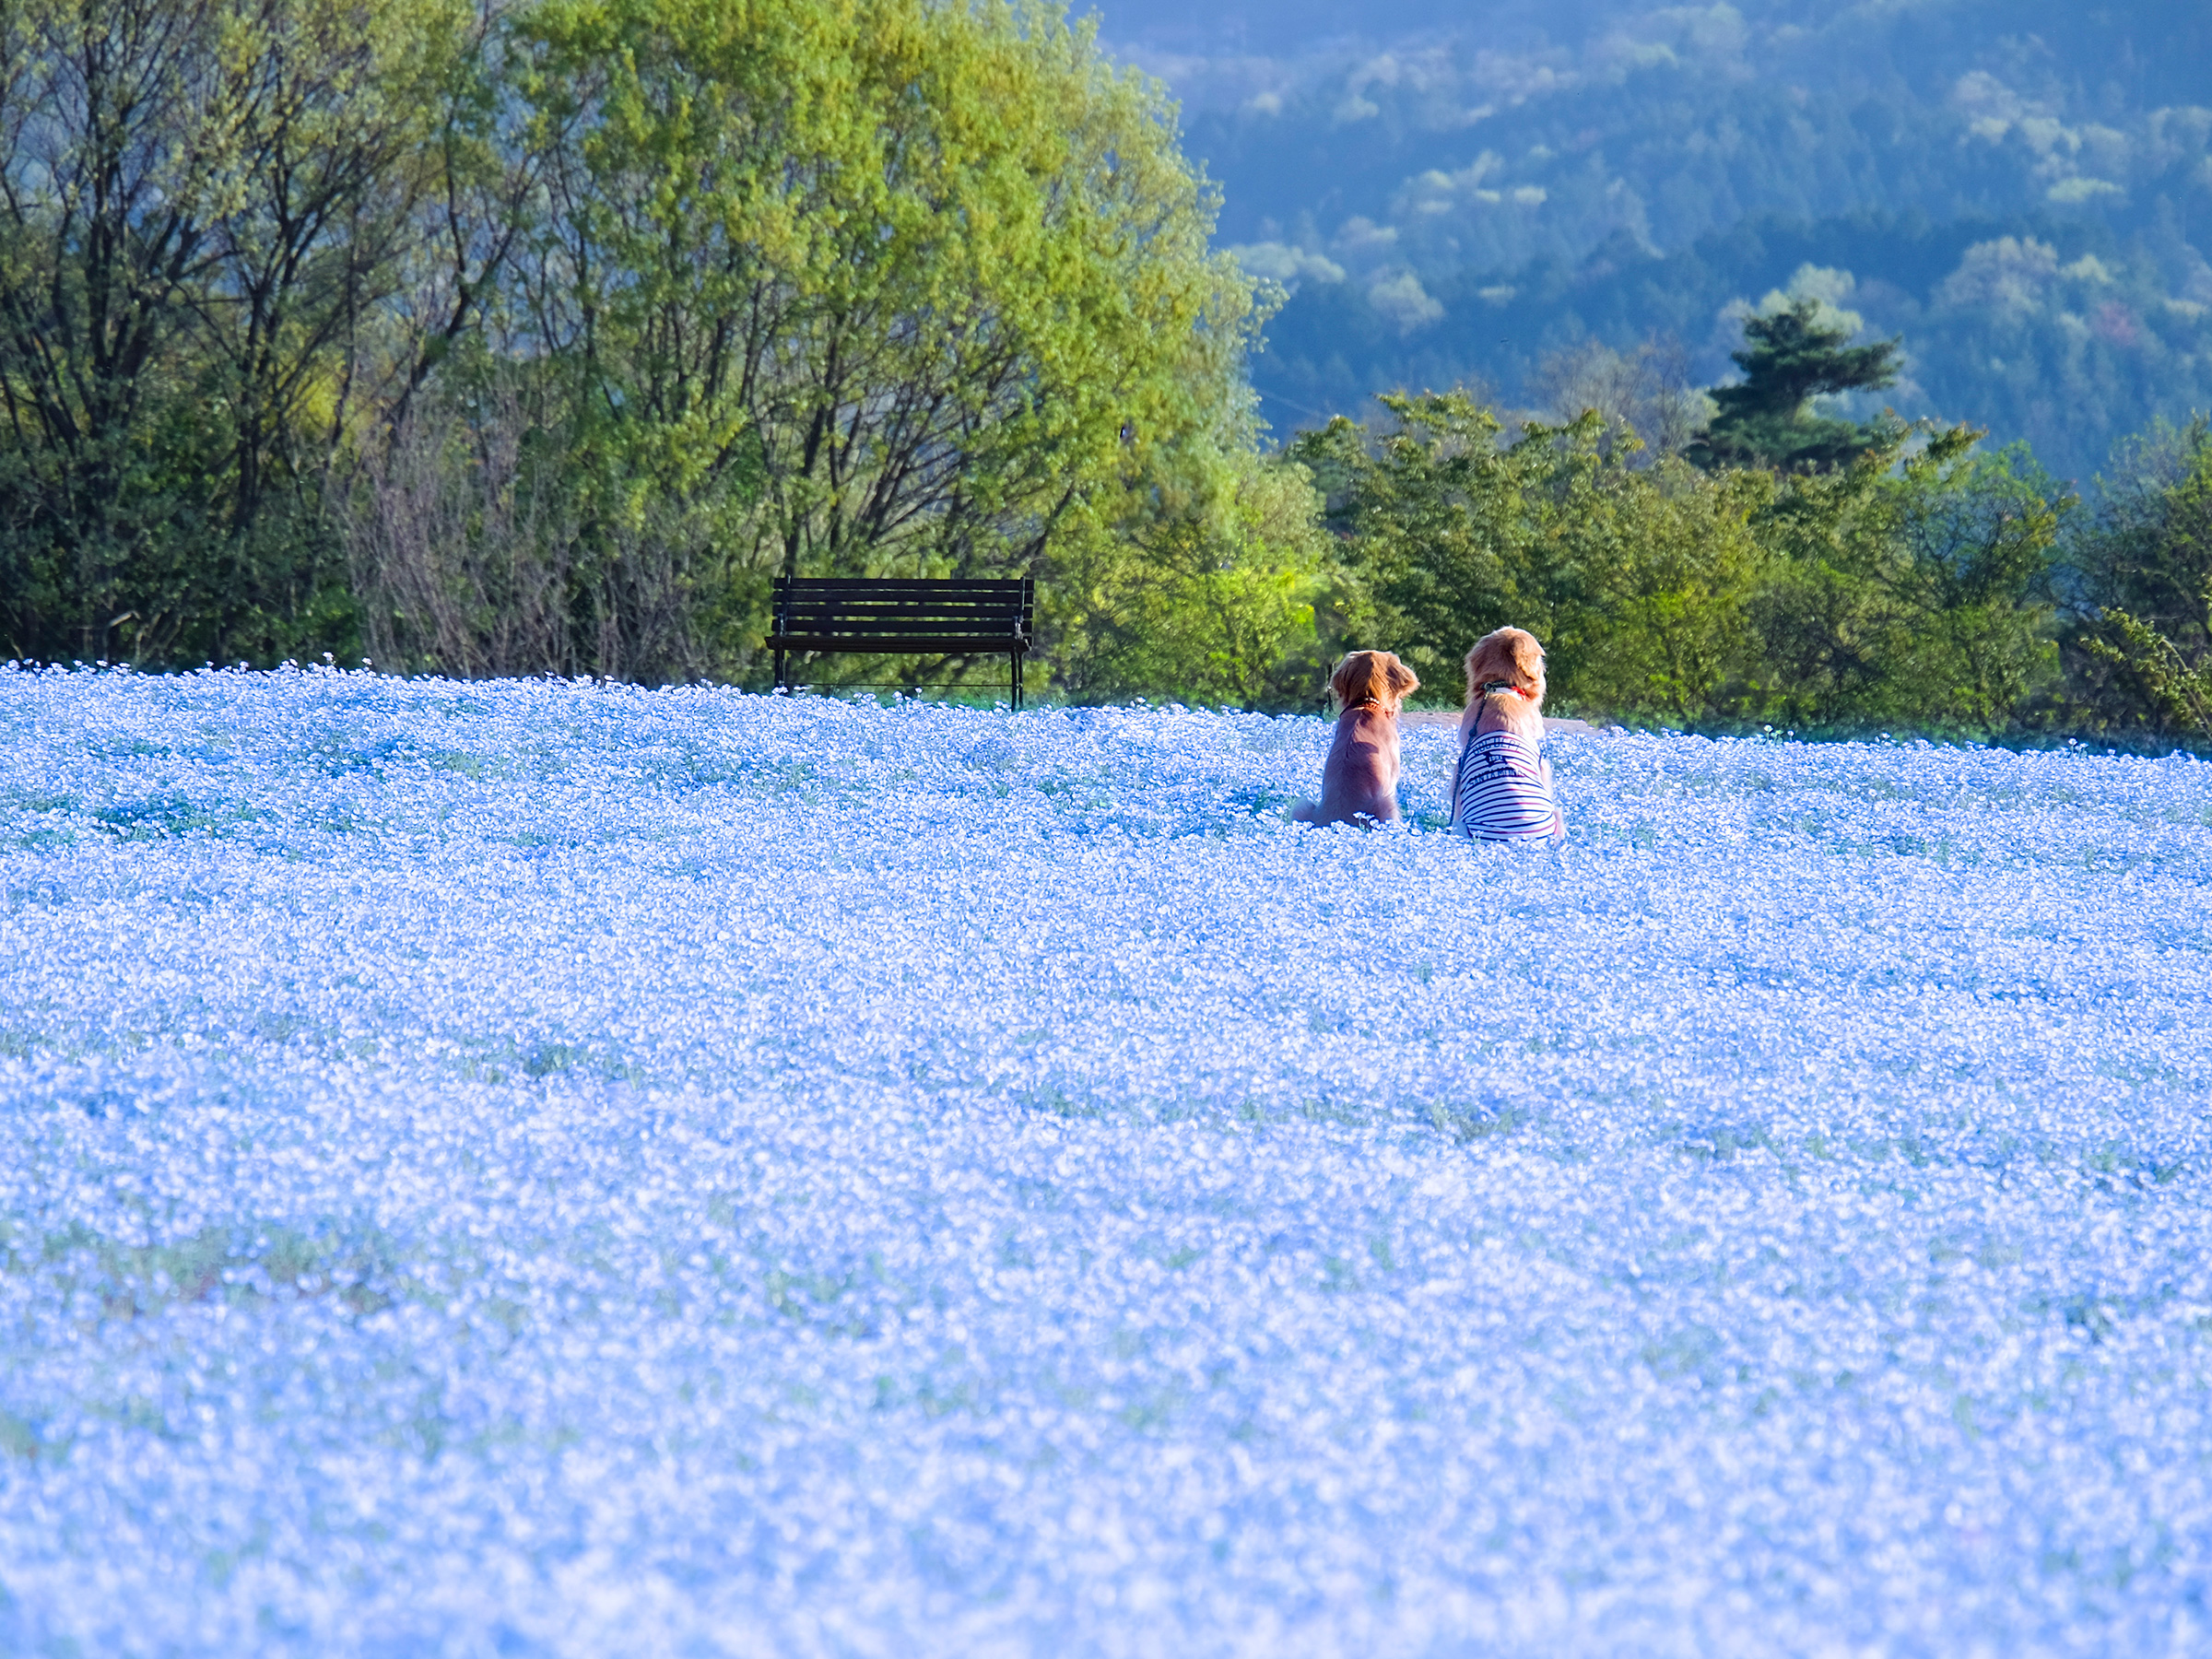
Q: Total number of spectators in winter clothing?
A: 0